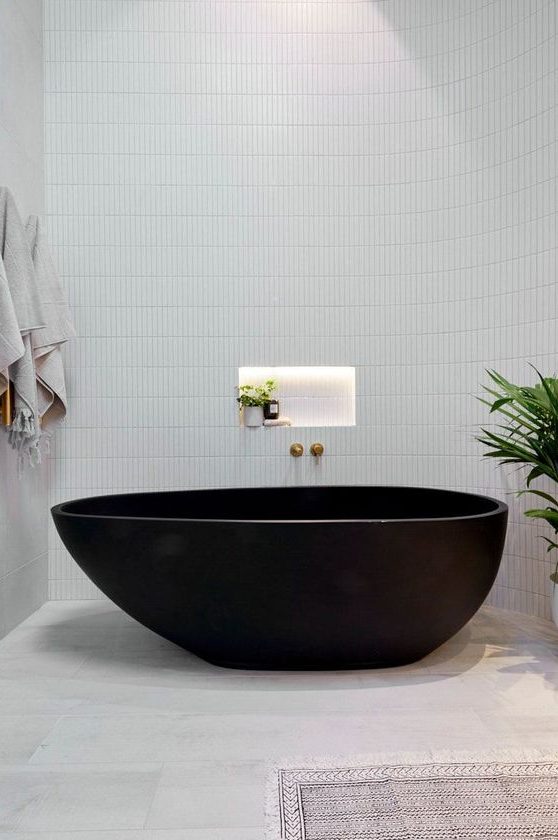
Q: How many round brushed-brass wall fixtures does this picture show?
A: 2